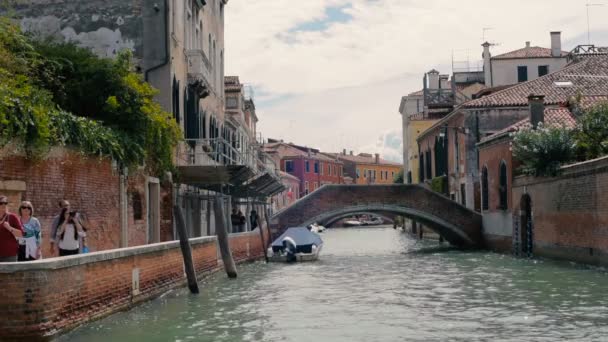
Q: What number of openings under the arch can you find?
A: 1